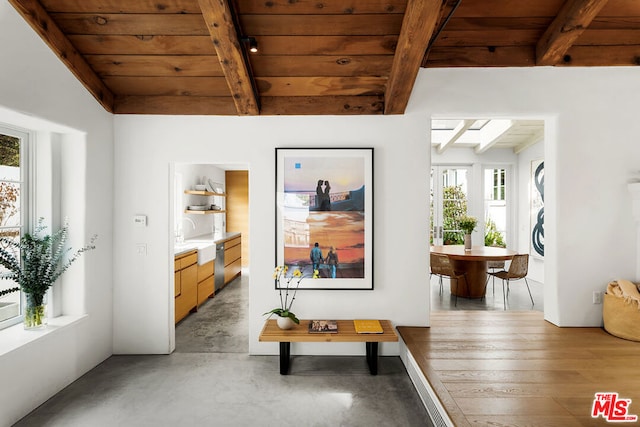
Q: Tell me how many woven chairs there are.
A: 3